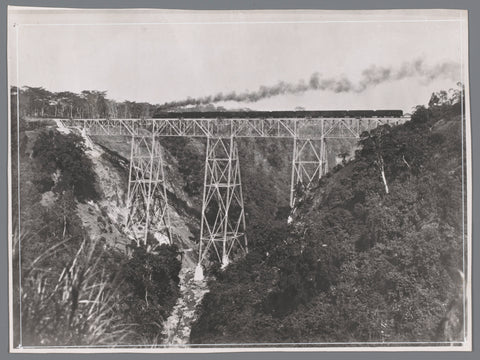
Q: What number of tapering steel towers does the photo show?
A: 3